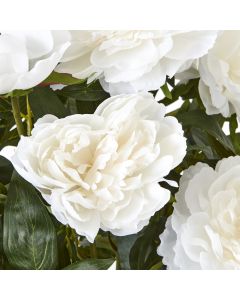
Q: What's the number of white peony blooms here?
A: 5